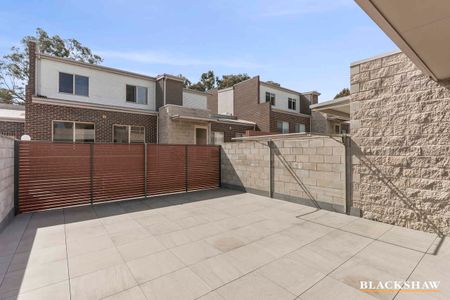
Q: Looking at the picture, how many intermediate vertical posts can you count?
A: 3